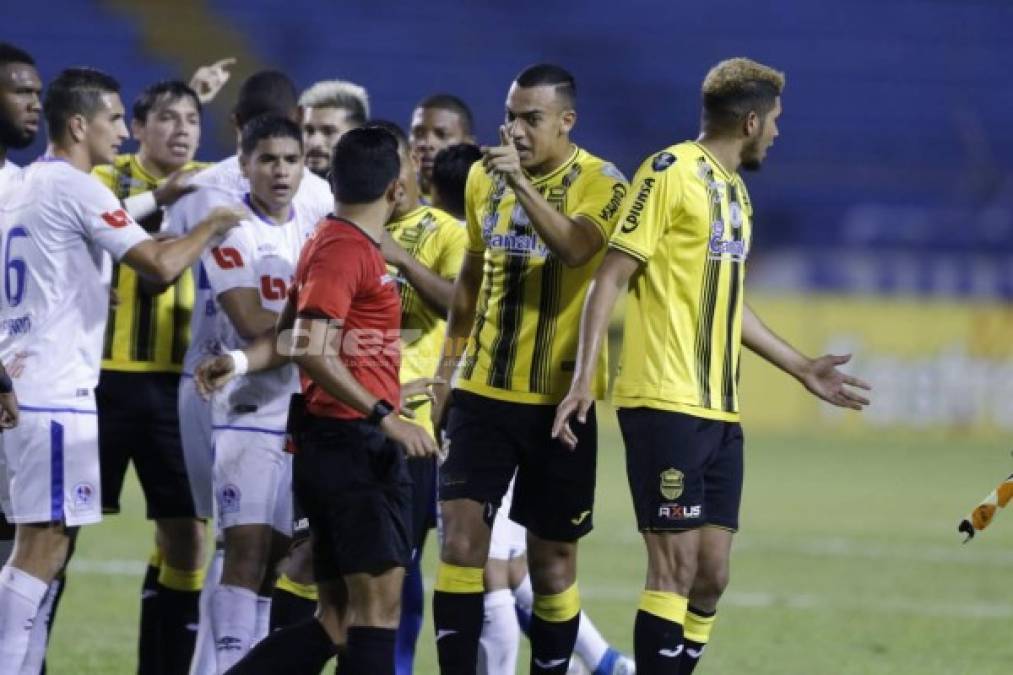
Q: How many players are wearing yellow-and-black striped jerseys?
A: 4